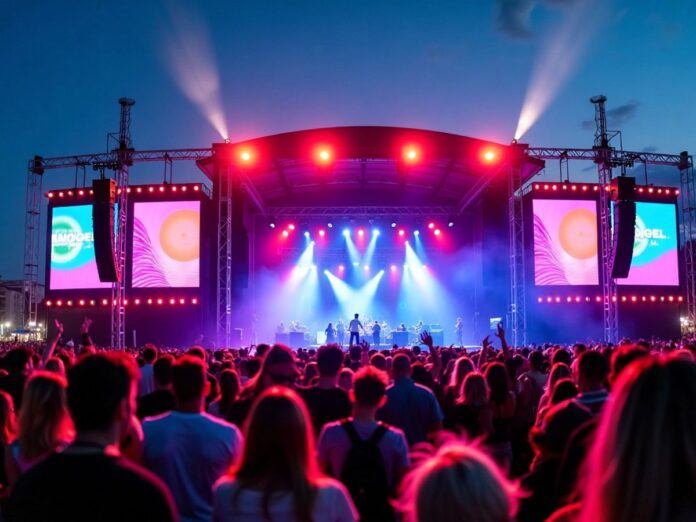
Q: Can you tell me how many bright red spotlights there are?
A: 4